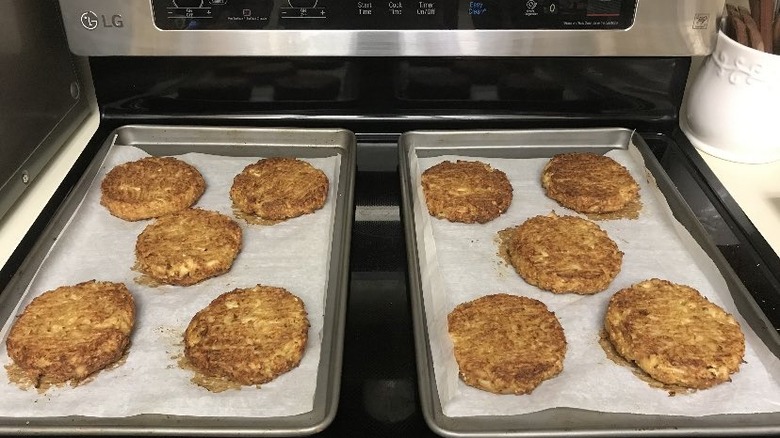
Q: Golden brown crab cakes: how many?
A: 10